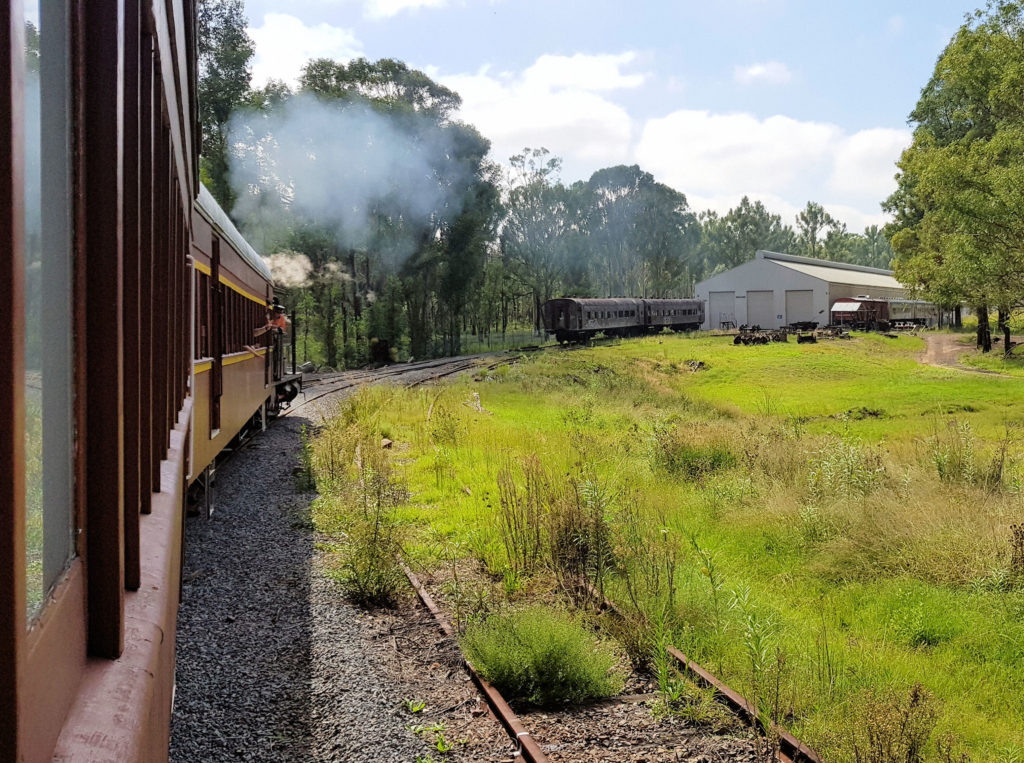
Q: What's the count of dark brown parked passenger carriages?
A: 2